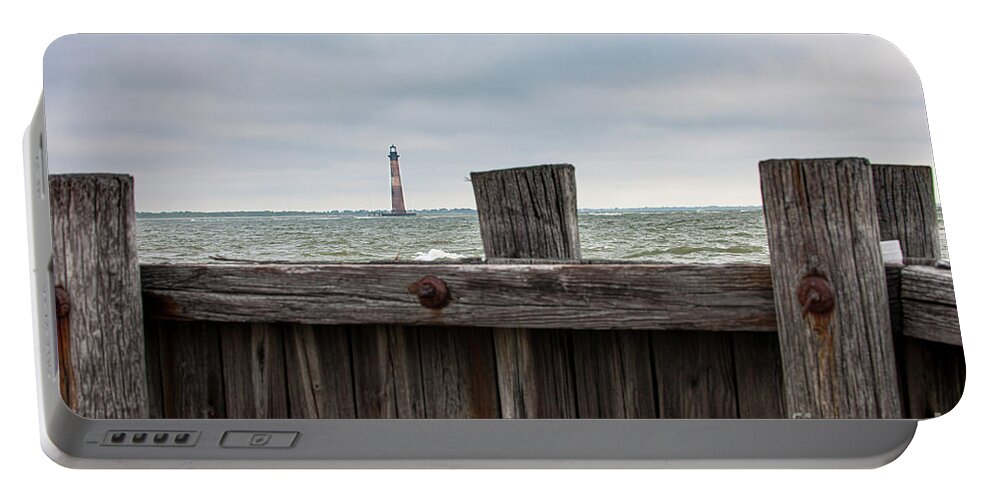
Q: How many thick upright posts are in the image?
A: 4